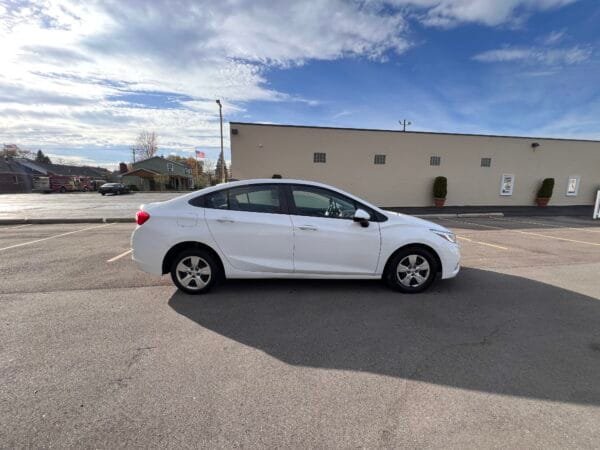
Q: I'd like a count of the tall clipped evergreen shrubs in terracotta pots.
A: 2